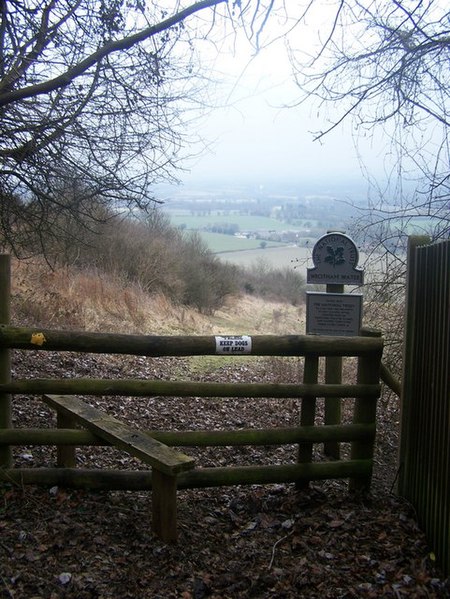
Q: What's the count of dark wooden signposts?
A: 1